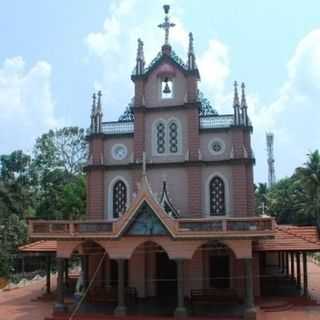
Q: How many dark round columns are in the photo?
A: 4